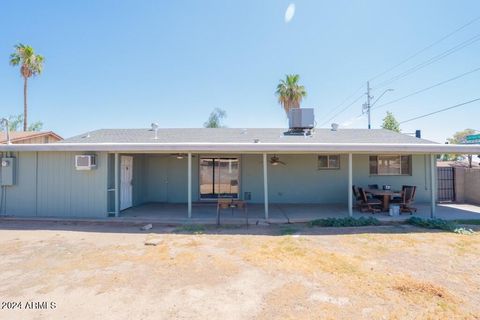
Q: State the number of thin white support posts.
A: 5